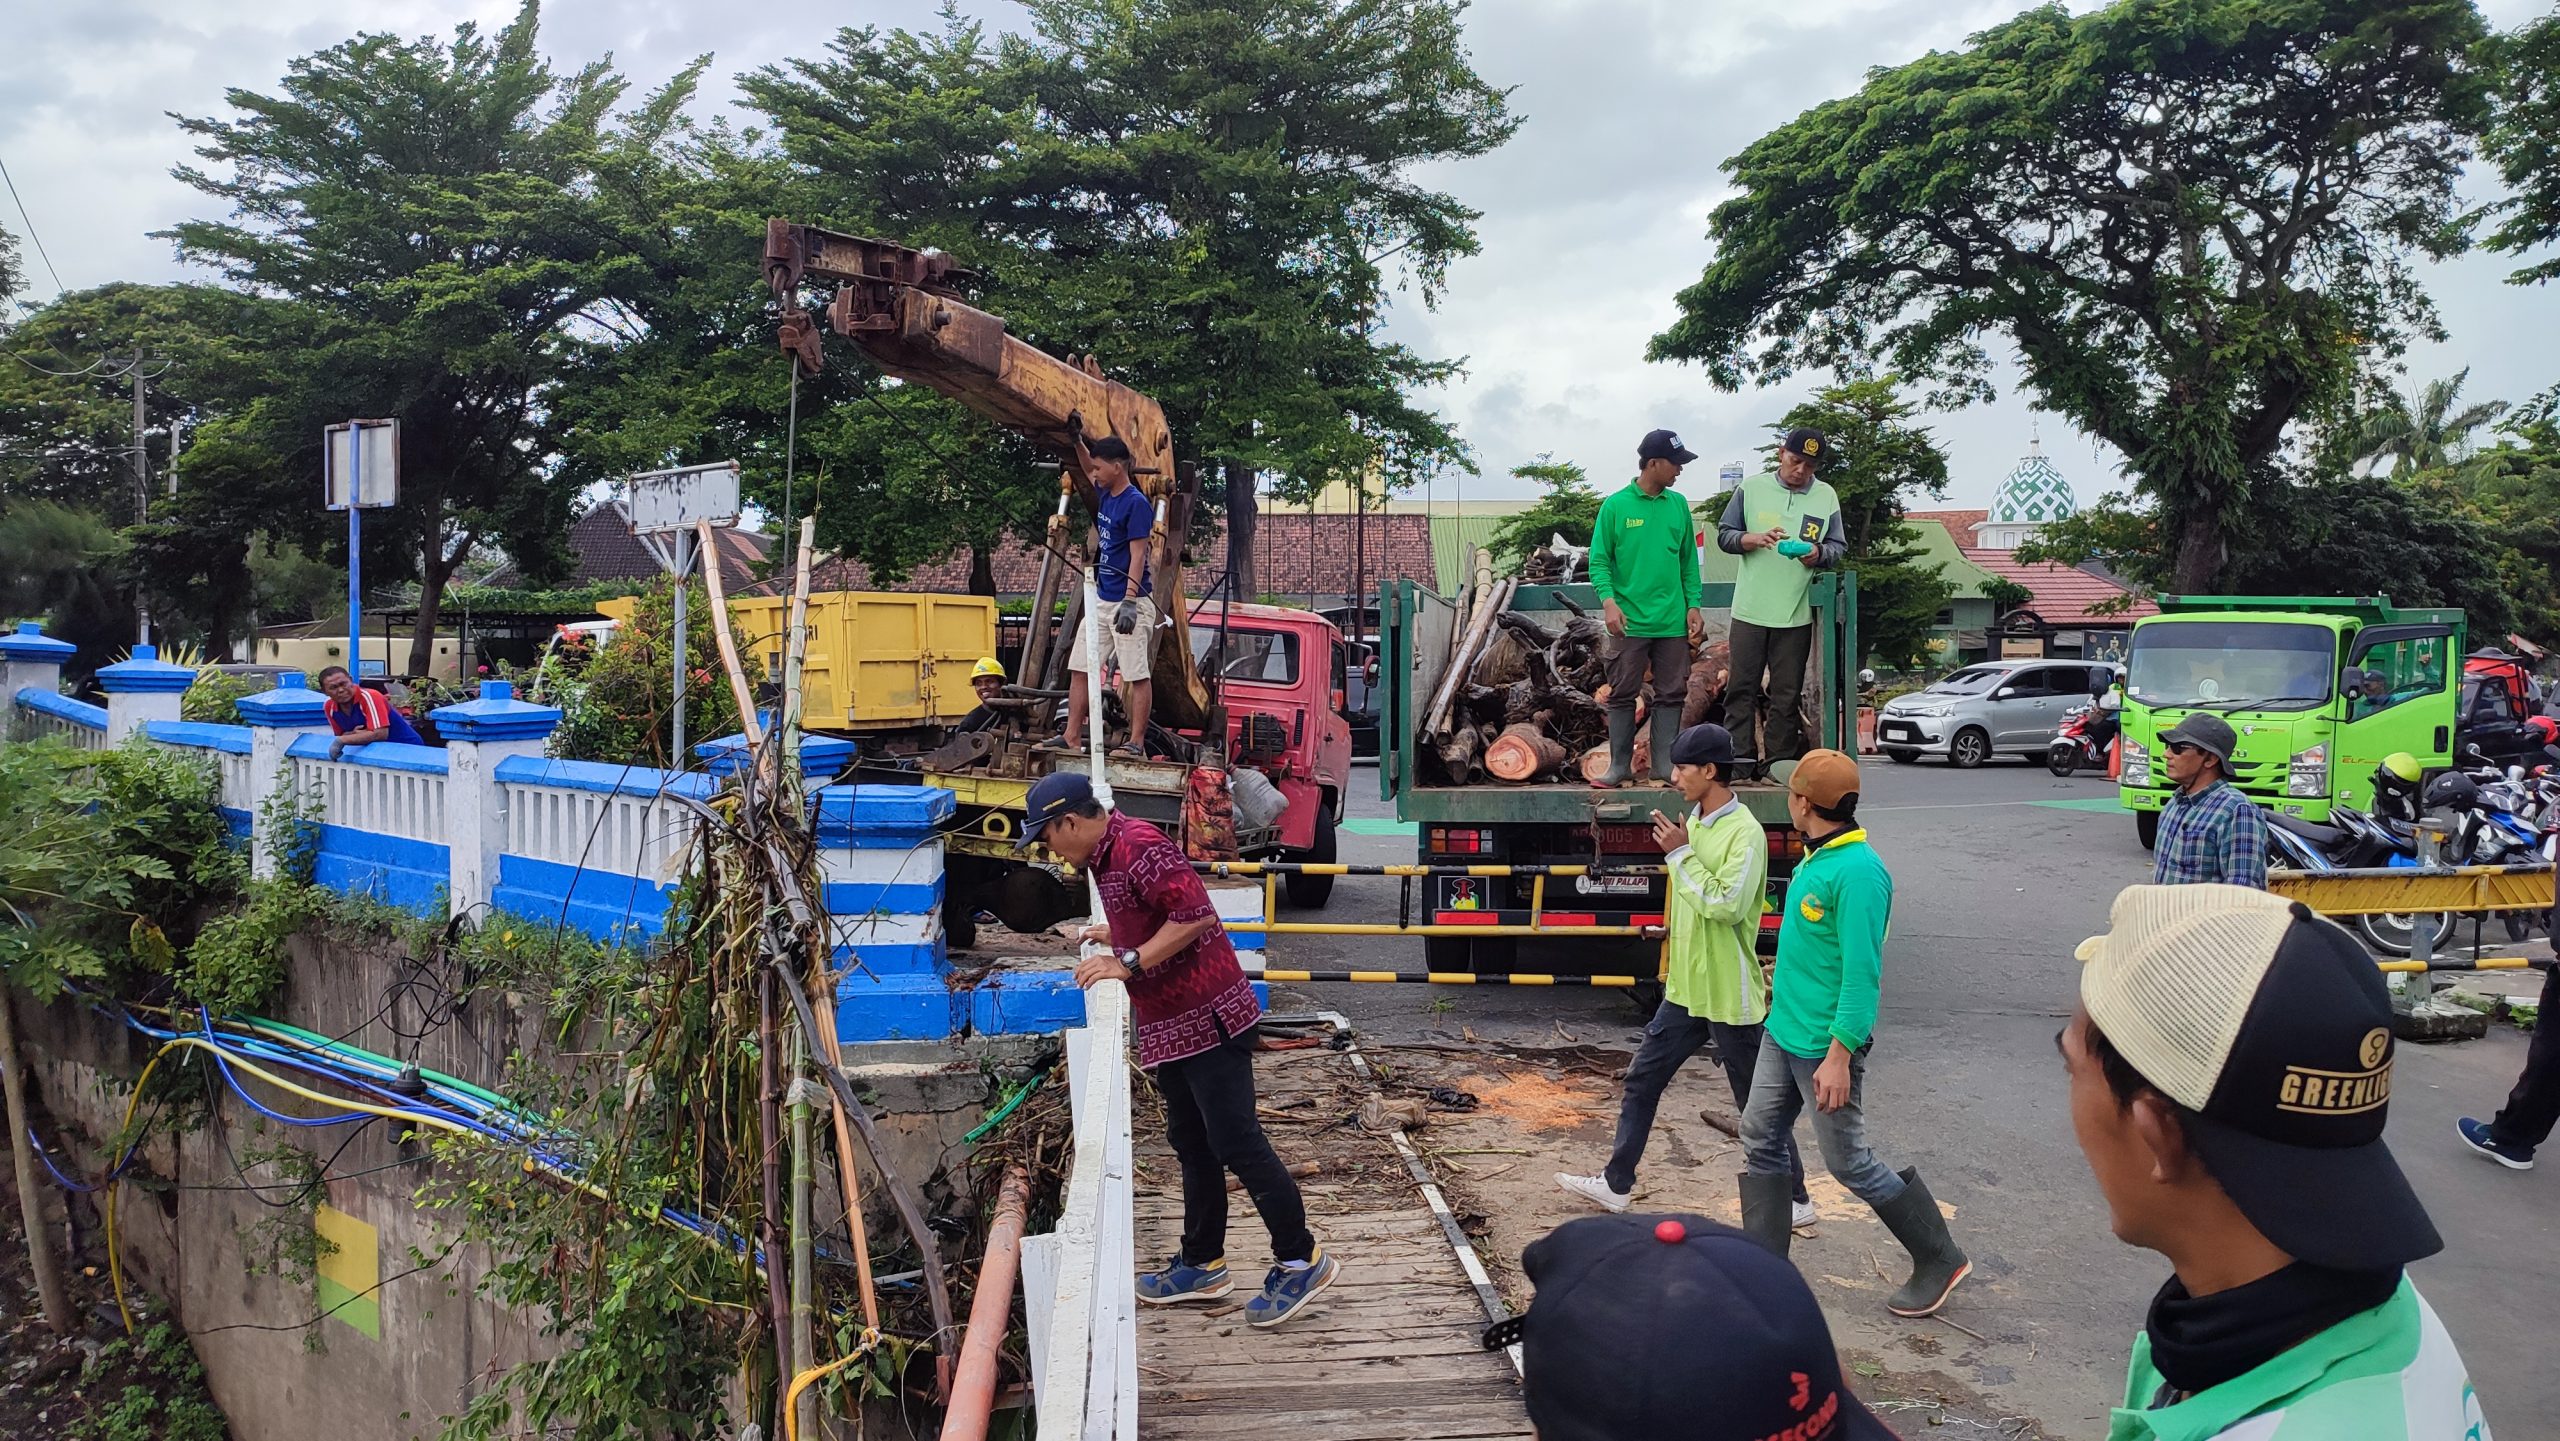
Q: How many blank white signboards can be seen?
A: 2